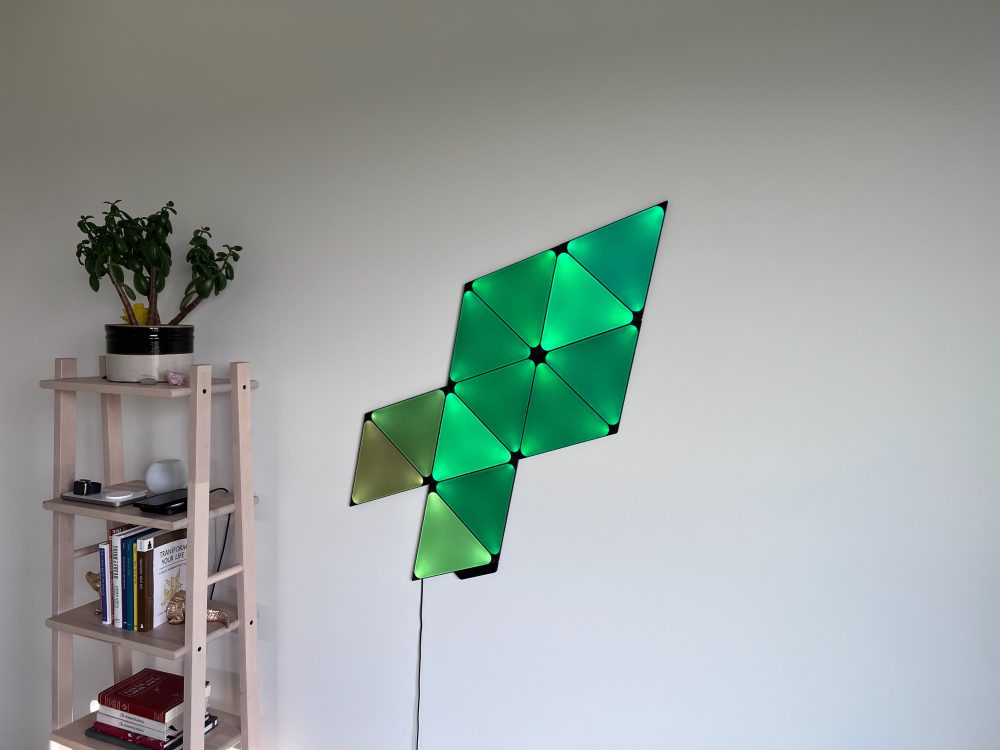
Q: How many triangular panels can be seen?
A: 12